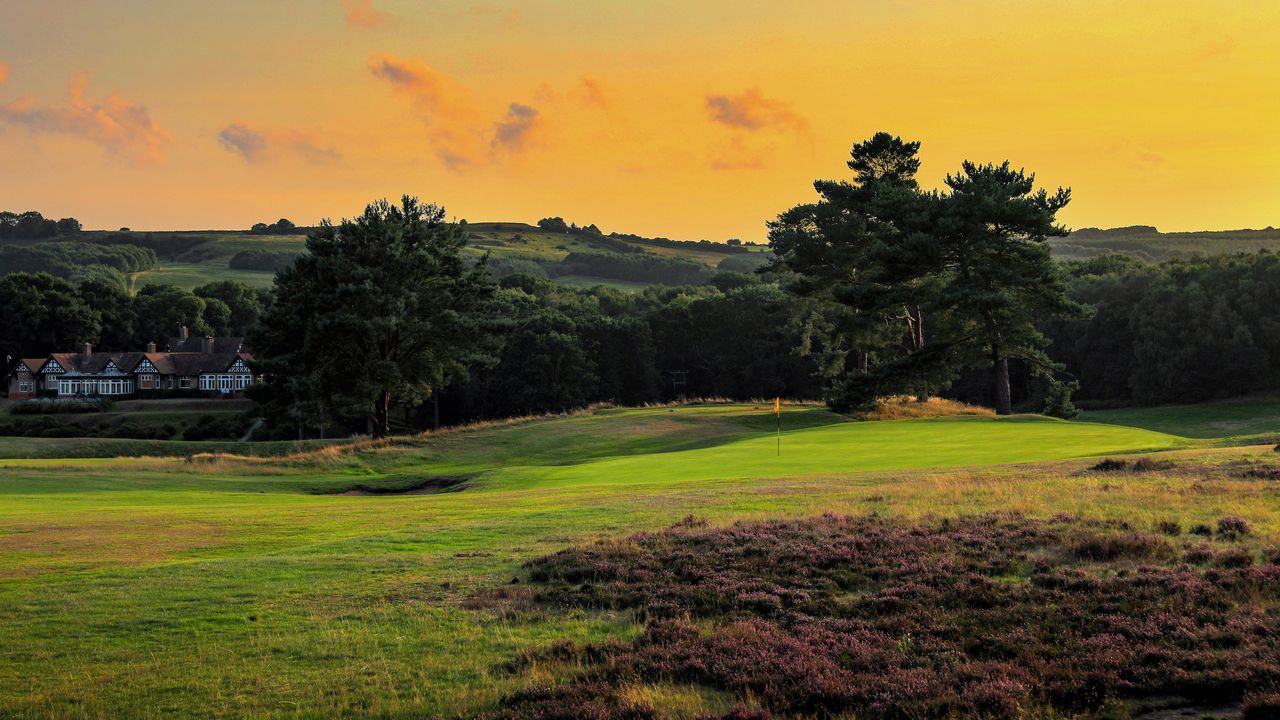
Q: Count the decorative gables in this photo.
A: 5